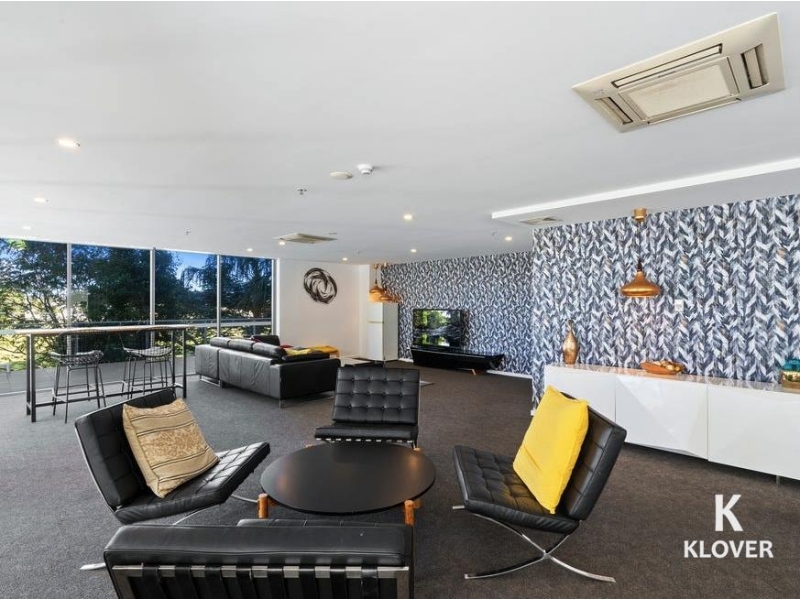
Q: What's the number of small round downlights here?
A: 9